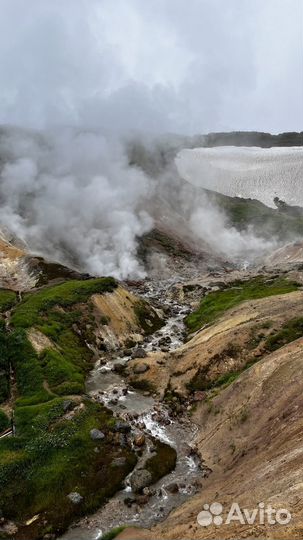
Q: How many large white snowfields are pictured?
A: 1